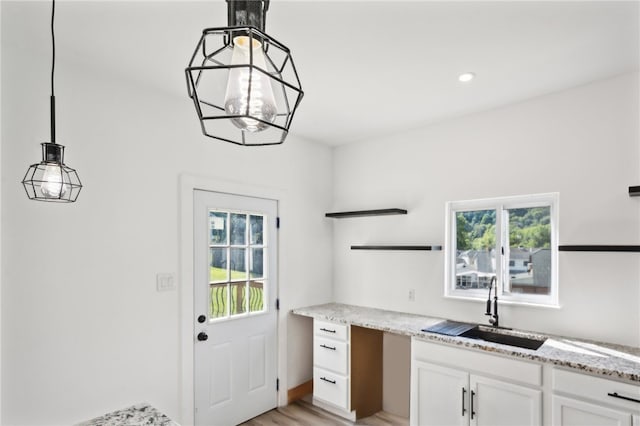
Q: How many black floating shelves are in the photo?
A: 4